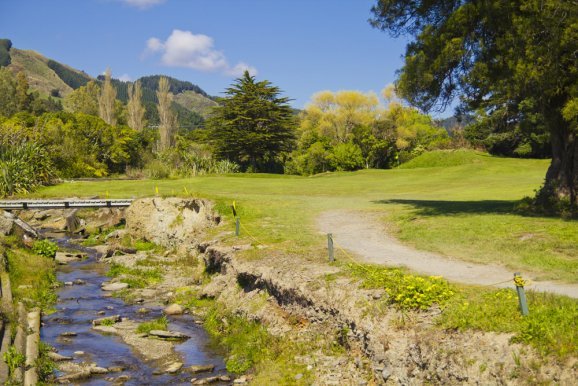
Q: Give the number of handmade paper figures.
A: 0